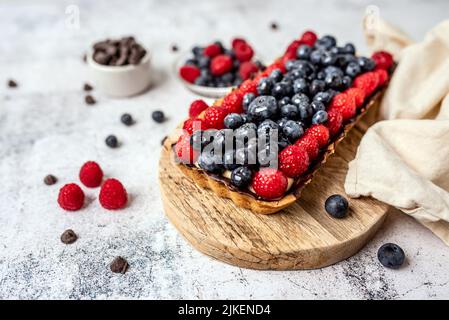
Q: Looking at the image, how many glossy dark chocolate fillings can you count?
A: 1